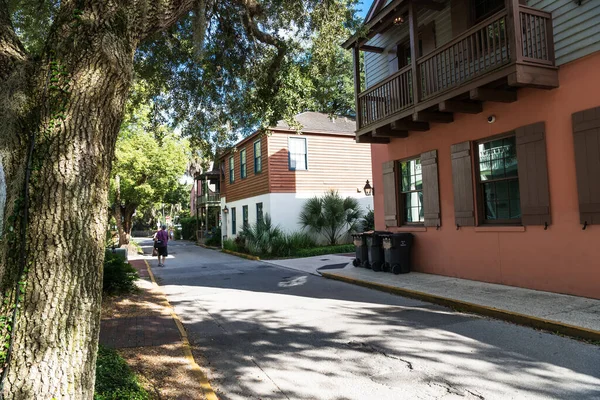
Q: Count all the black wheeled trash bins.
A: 3